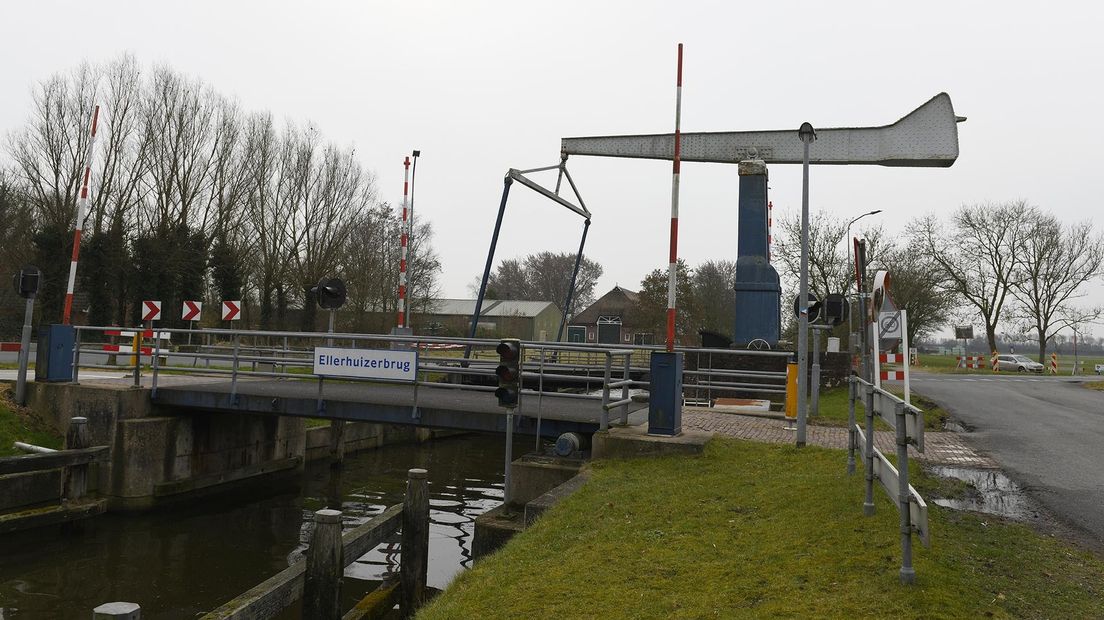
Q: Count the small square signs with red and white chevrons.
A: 3